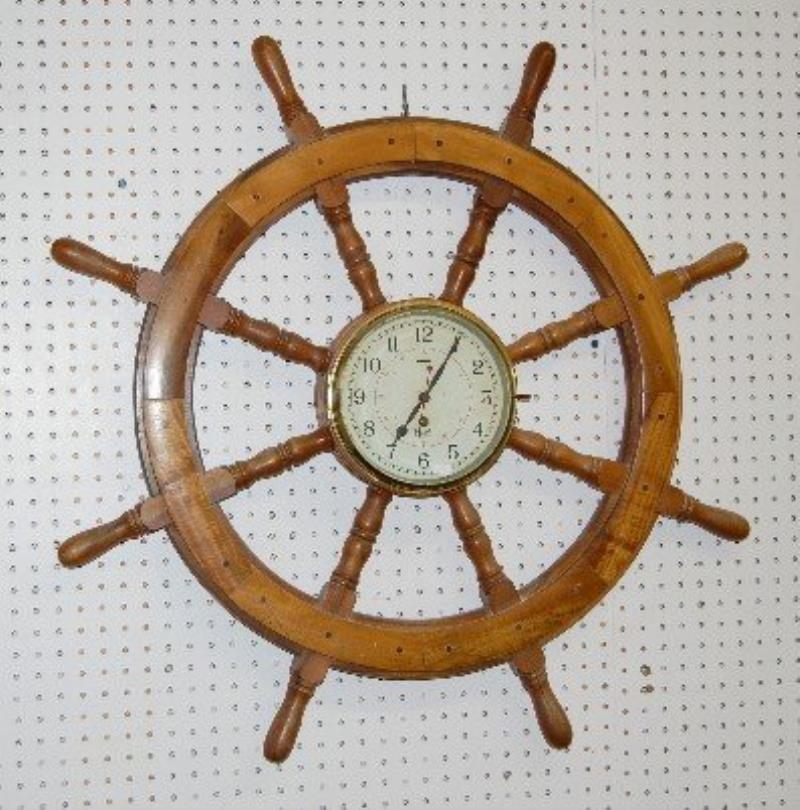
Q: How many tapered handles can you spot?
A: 8